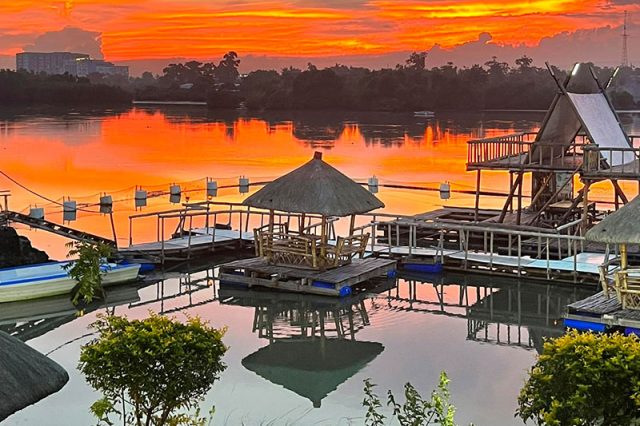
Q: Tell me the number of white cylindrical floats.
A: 9